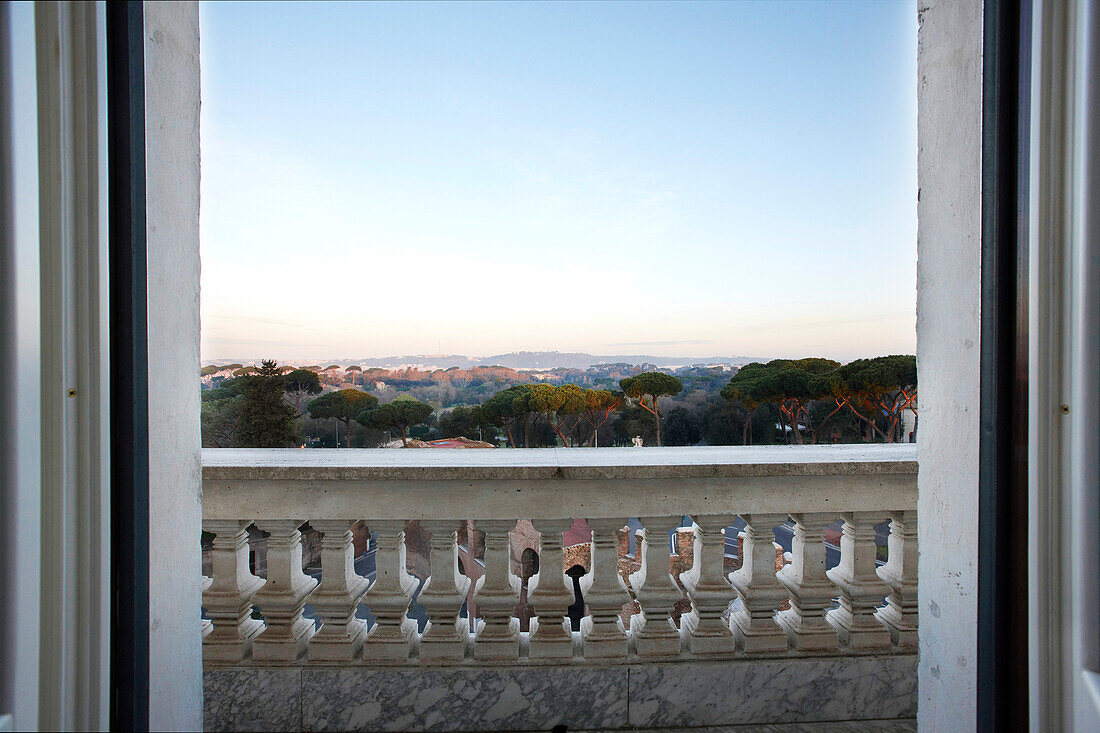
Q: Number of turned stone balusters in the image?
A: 14